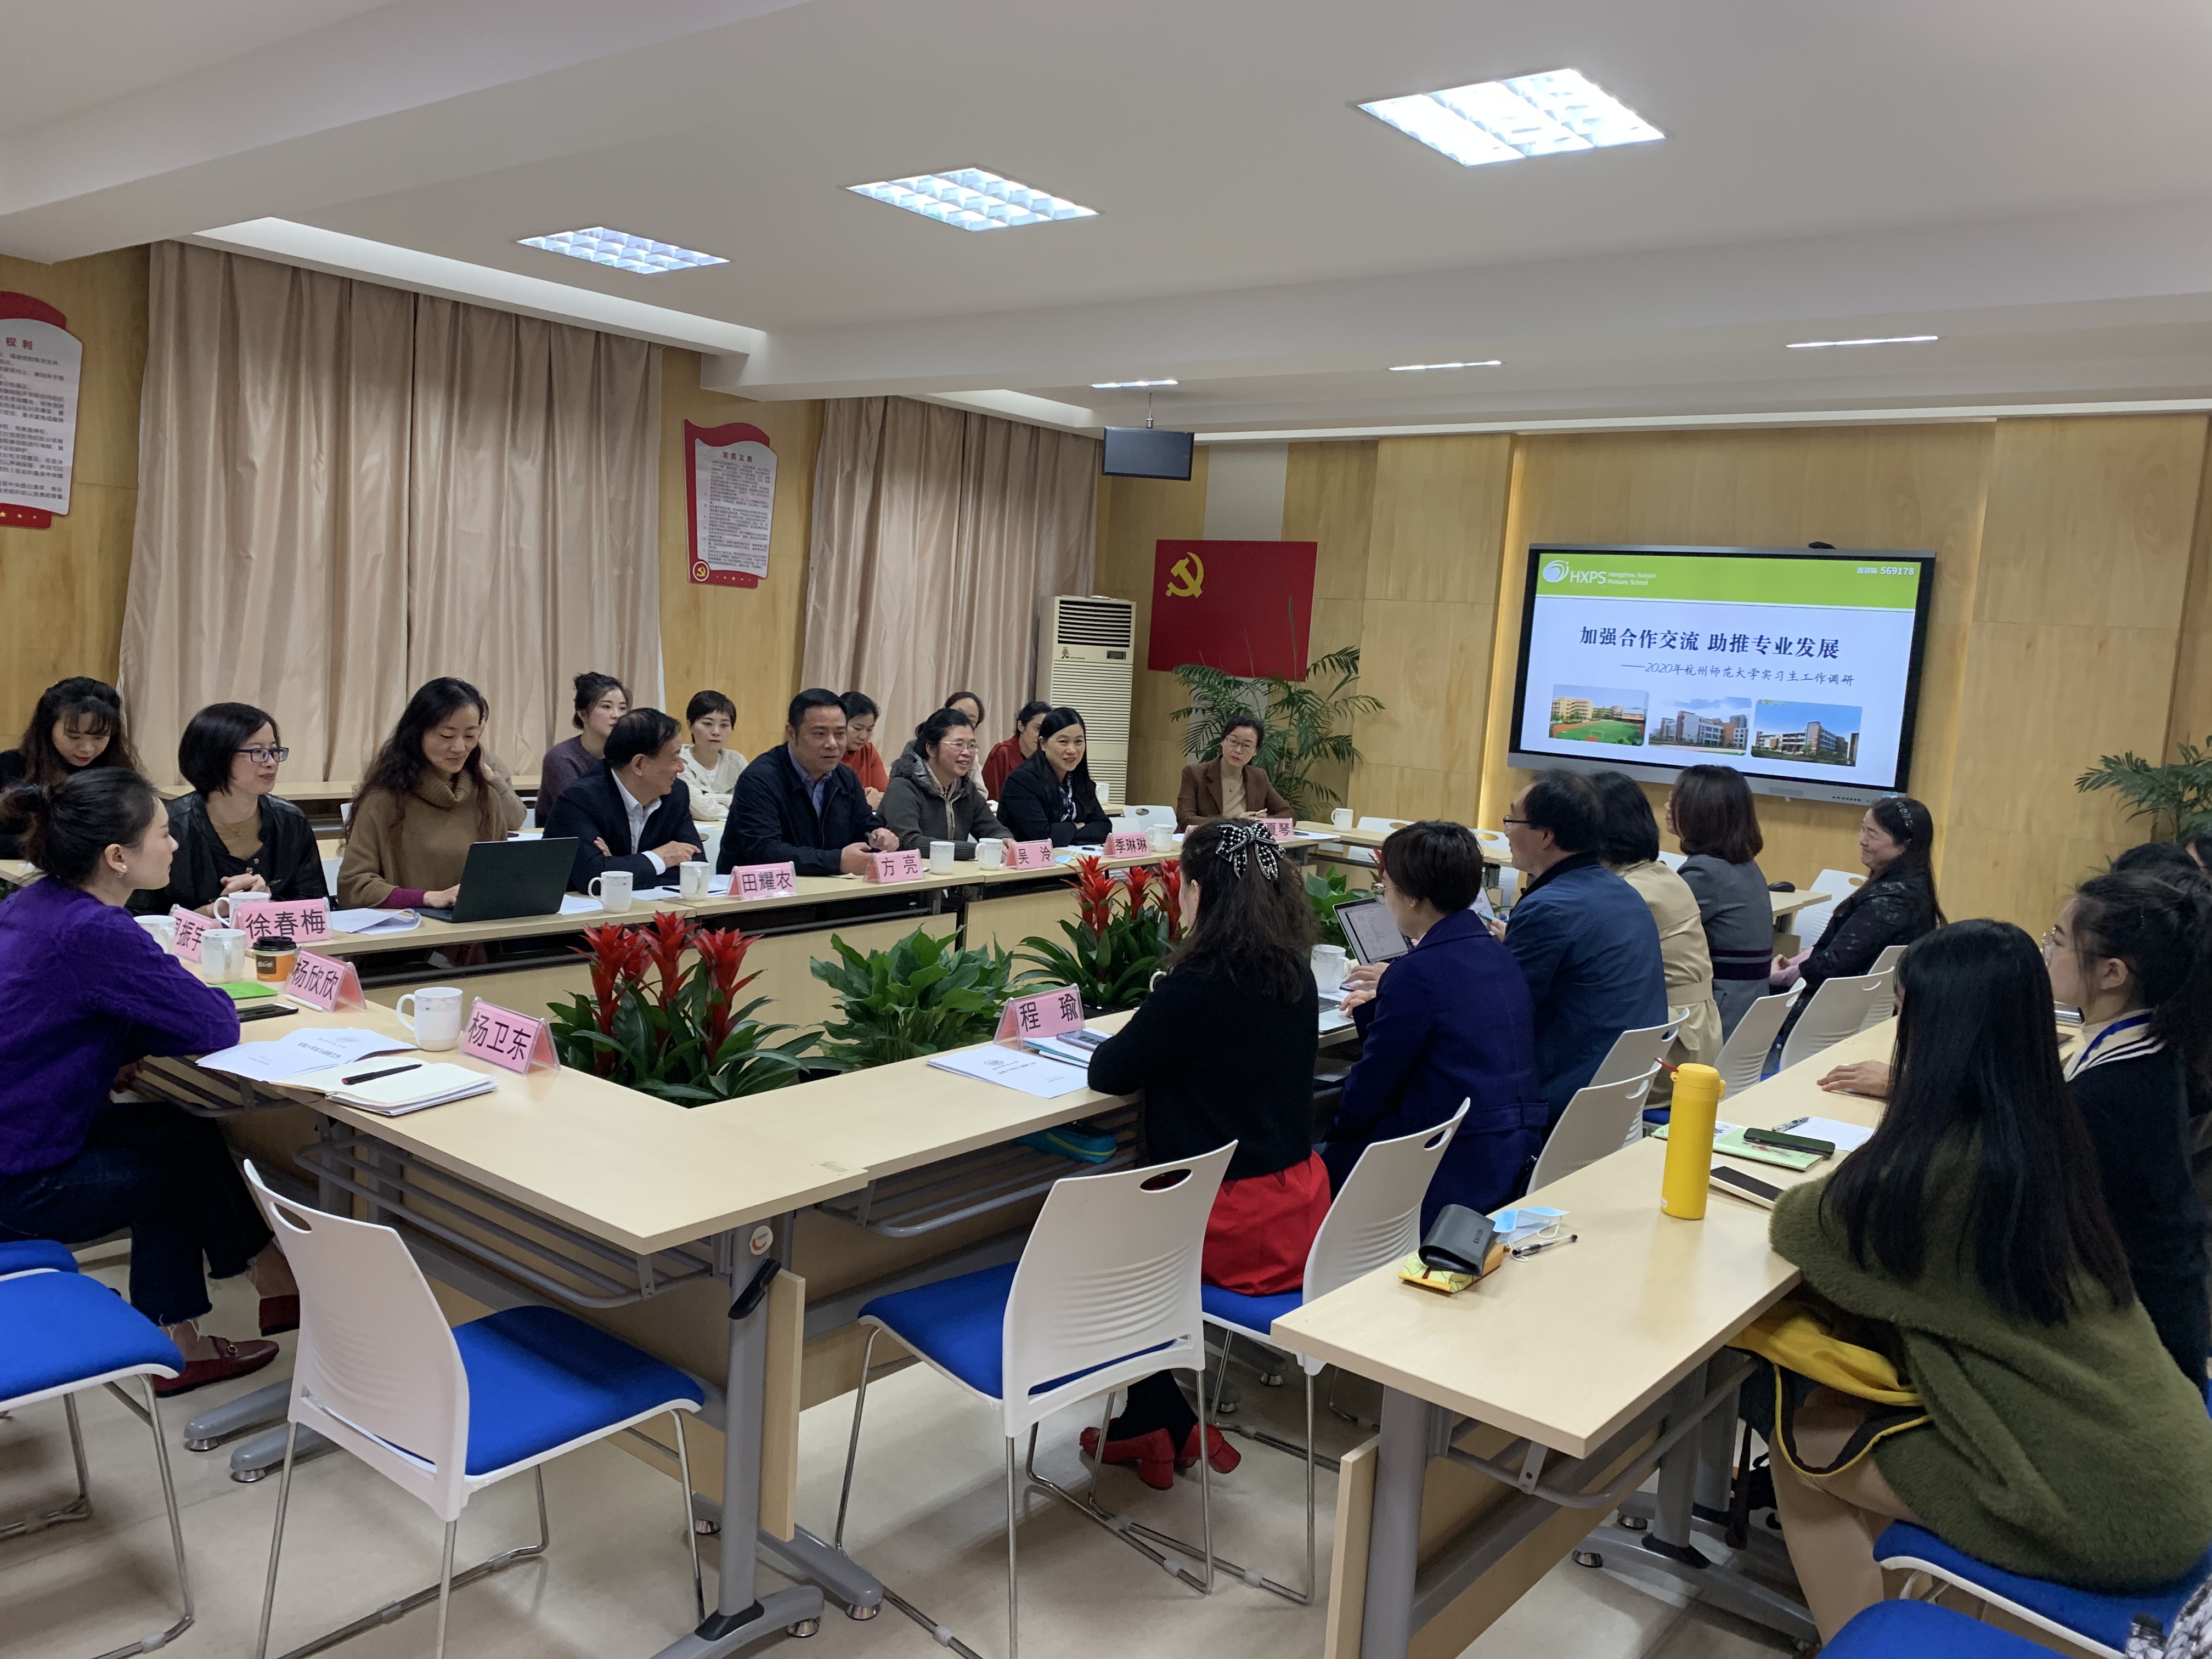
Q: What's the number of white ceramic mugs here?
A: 12